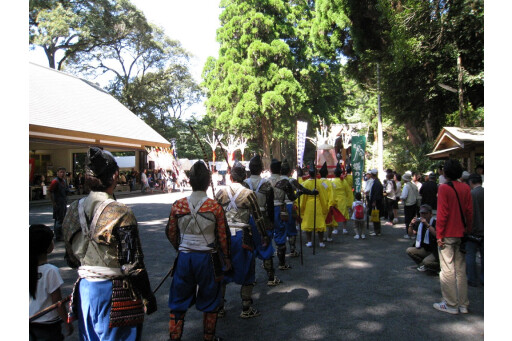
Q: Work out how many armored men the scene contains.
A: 6